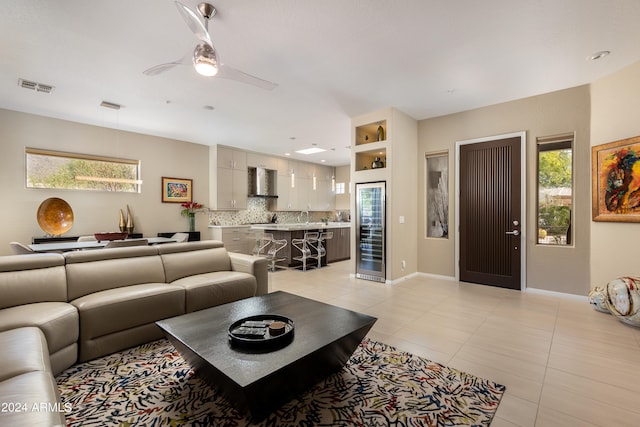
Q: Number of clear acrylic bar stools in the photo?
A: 4